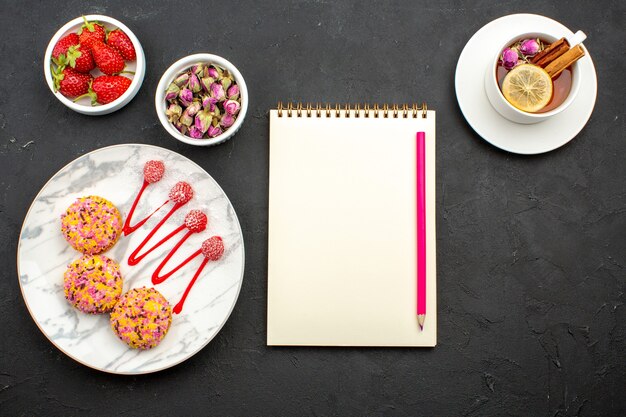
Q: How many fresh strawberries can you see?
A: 7